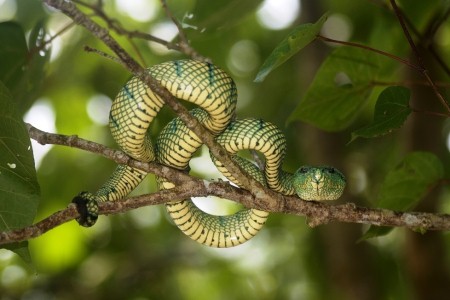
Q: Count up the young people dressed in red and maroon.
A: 0